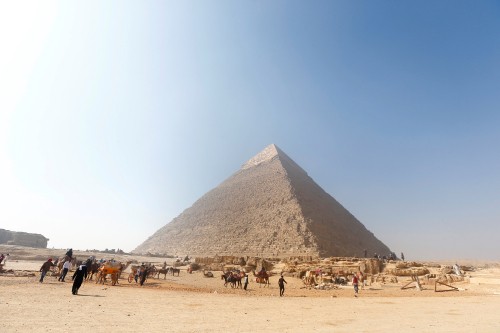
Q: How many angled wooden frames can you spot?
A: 2